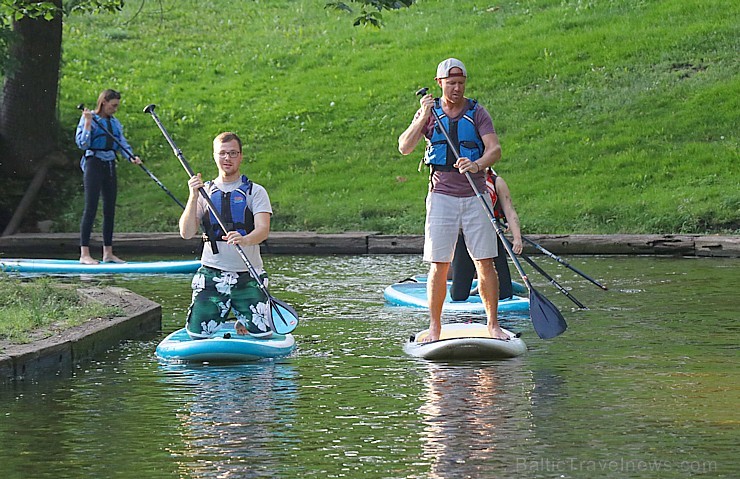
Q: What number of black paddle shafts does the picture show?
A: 5